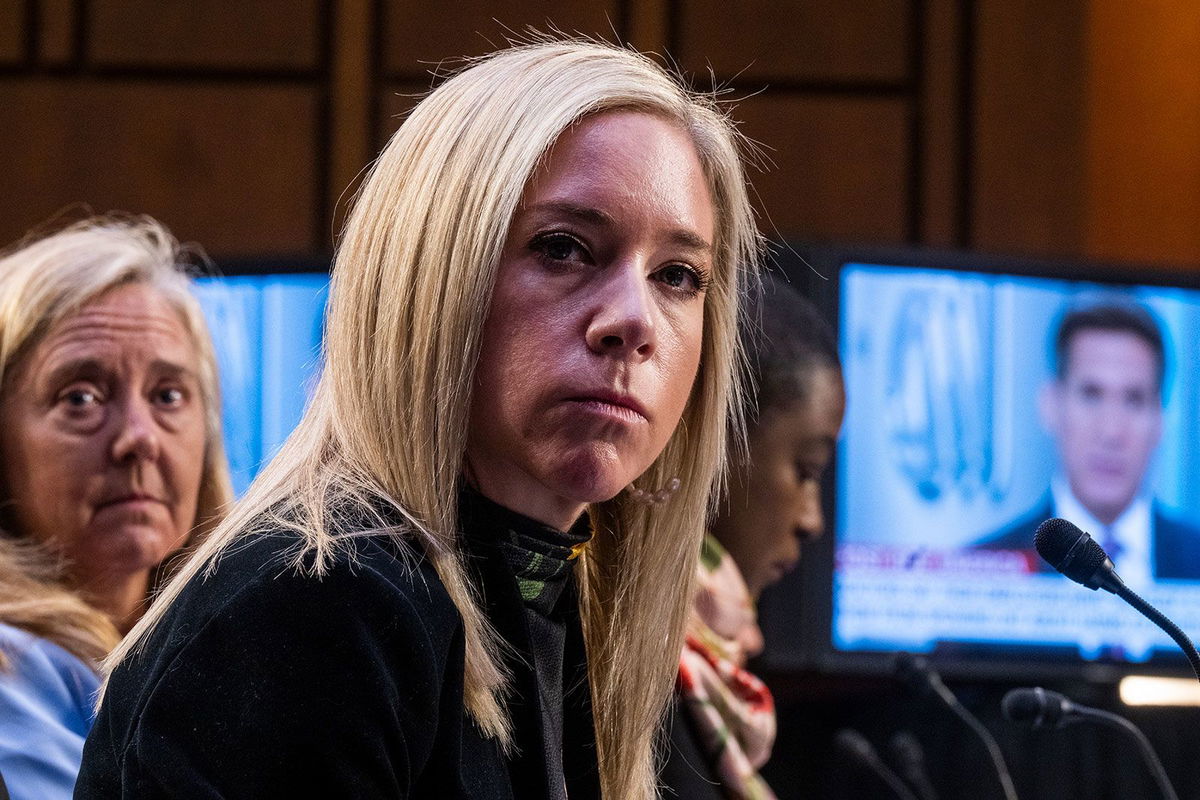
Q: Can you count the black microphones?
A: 5